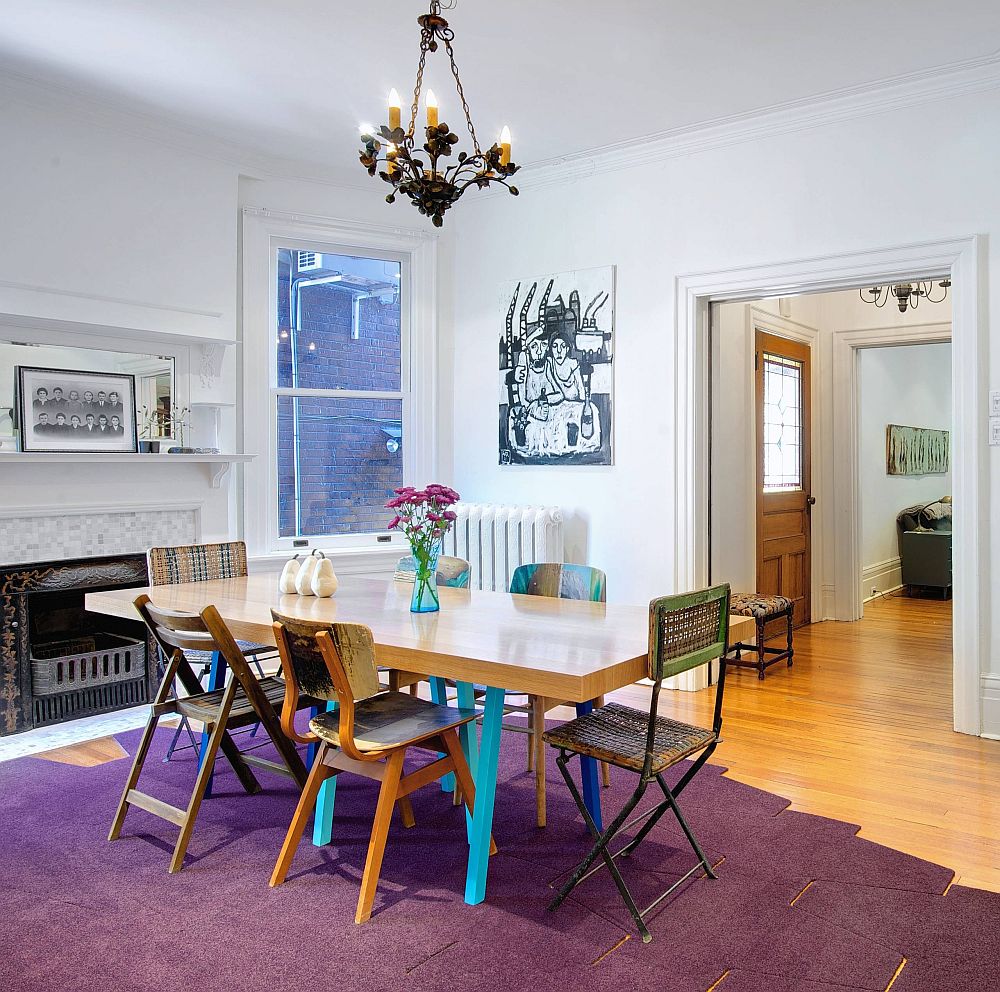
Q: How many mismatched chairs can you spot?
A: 6